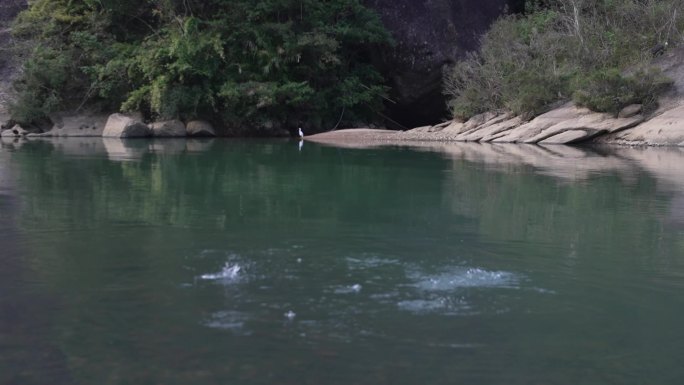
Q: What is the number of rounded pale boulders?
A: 3